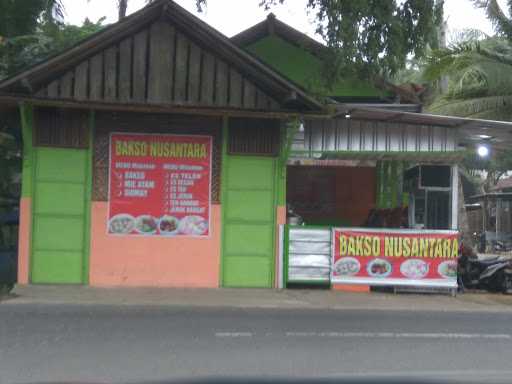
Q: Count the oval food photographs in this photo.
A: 8